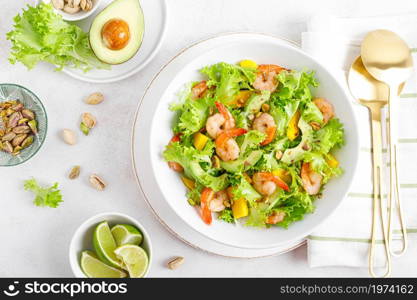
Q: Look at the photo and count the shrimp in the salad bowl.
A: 11